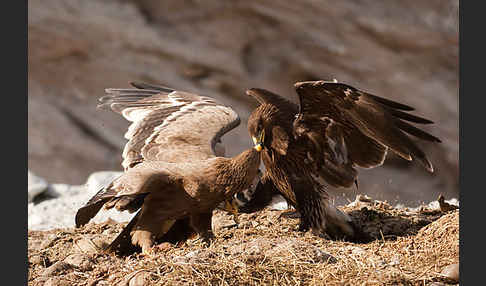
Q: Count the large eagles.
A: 2